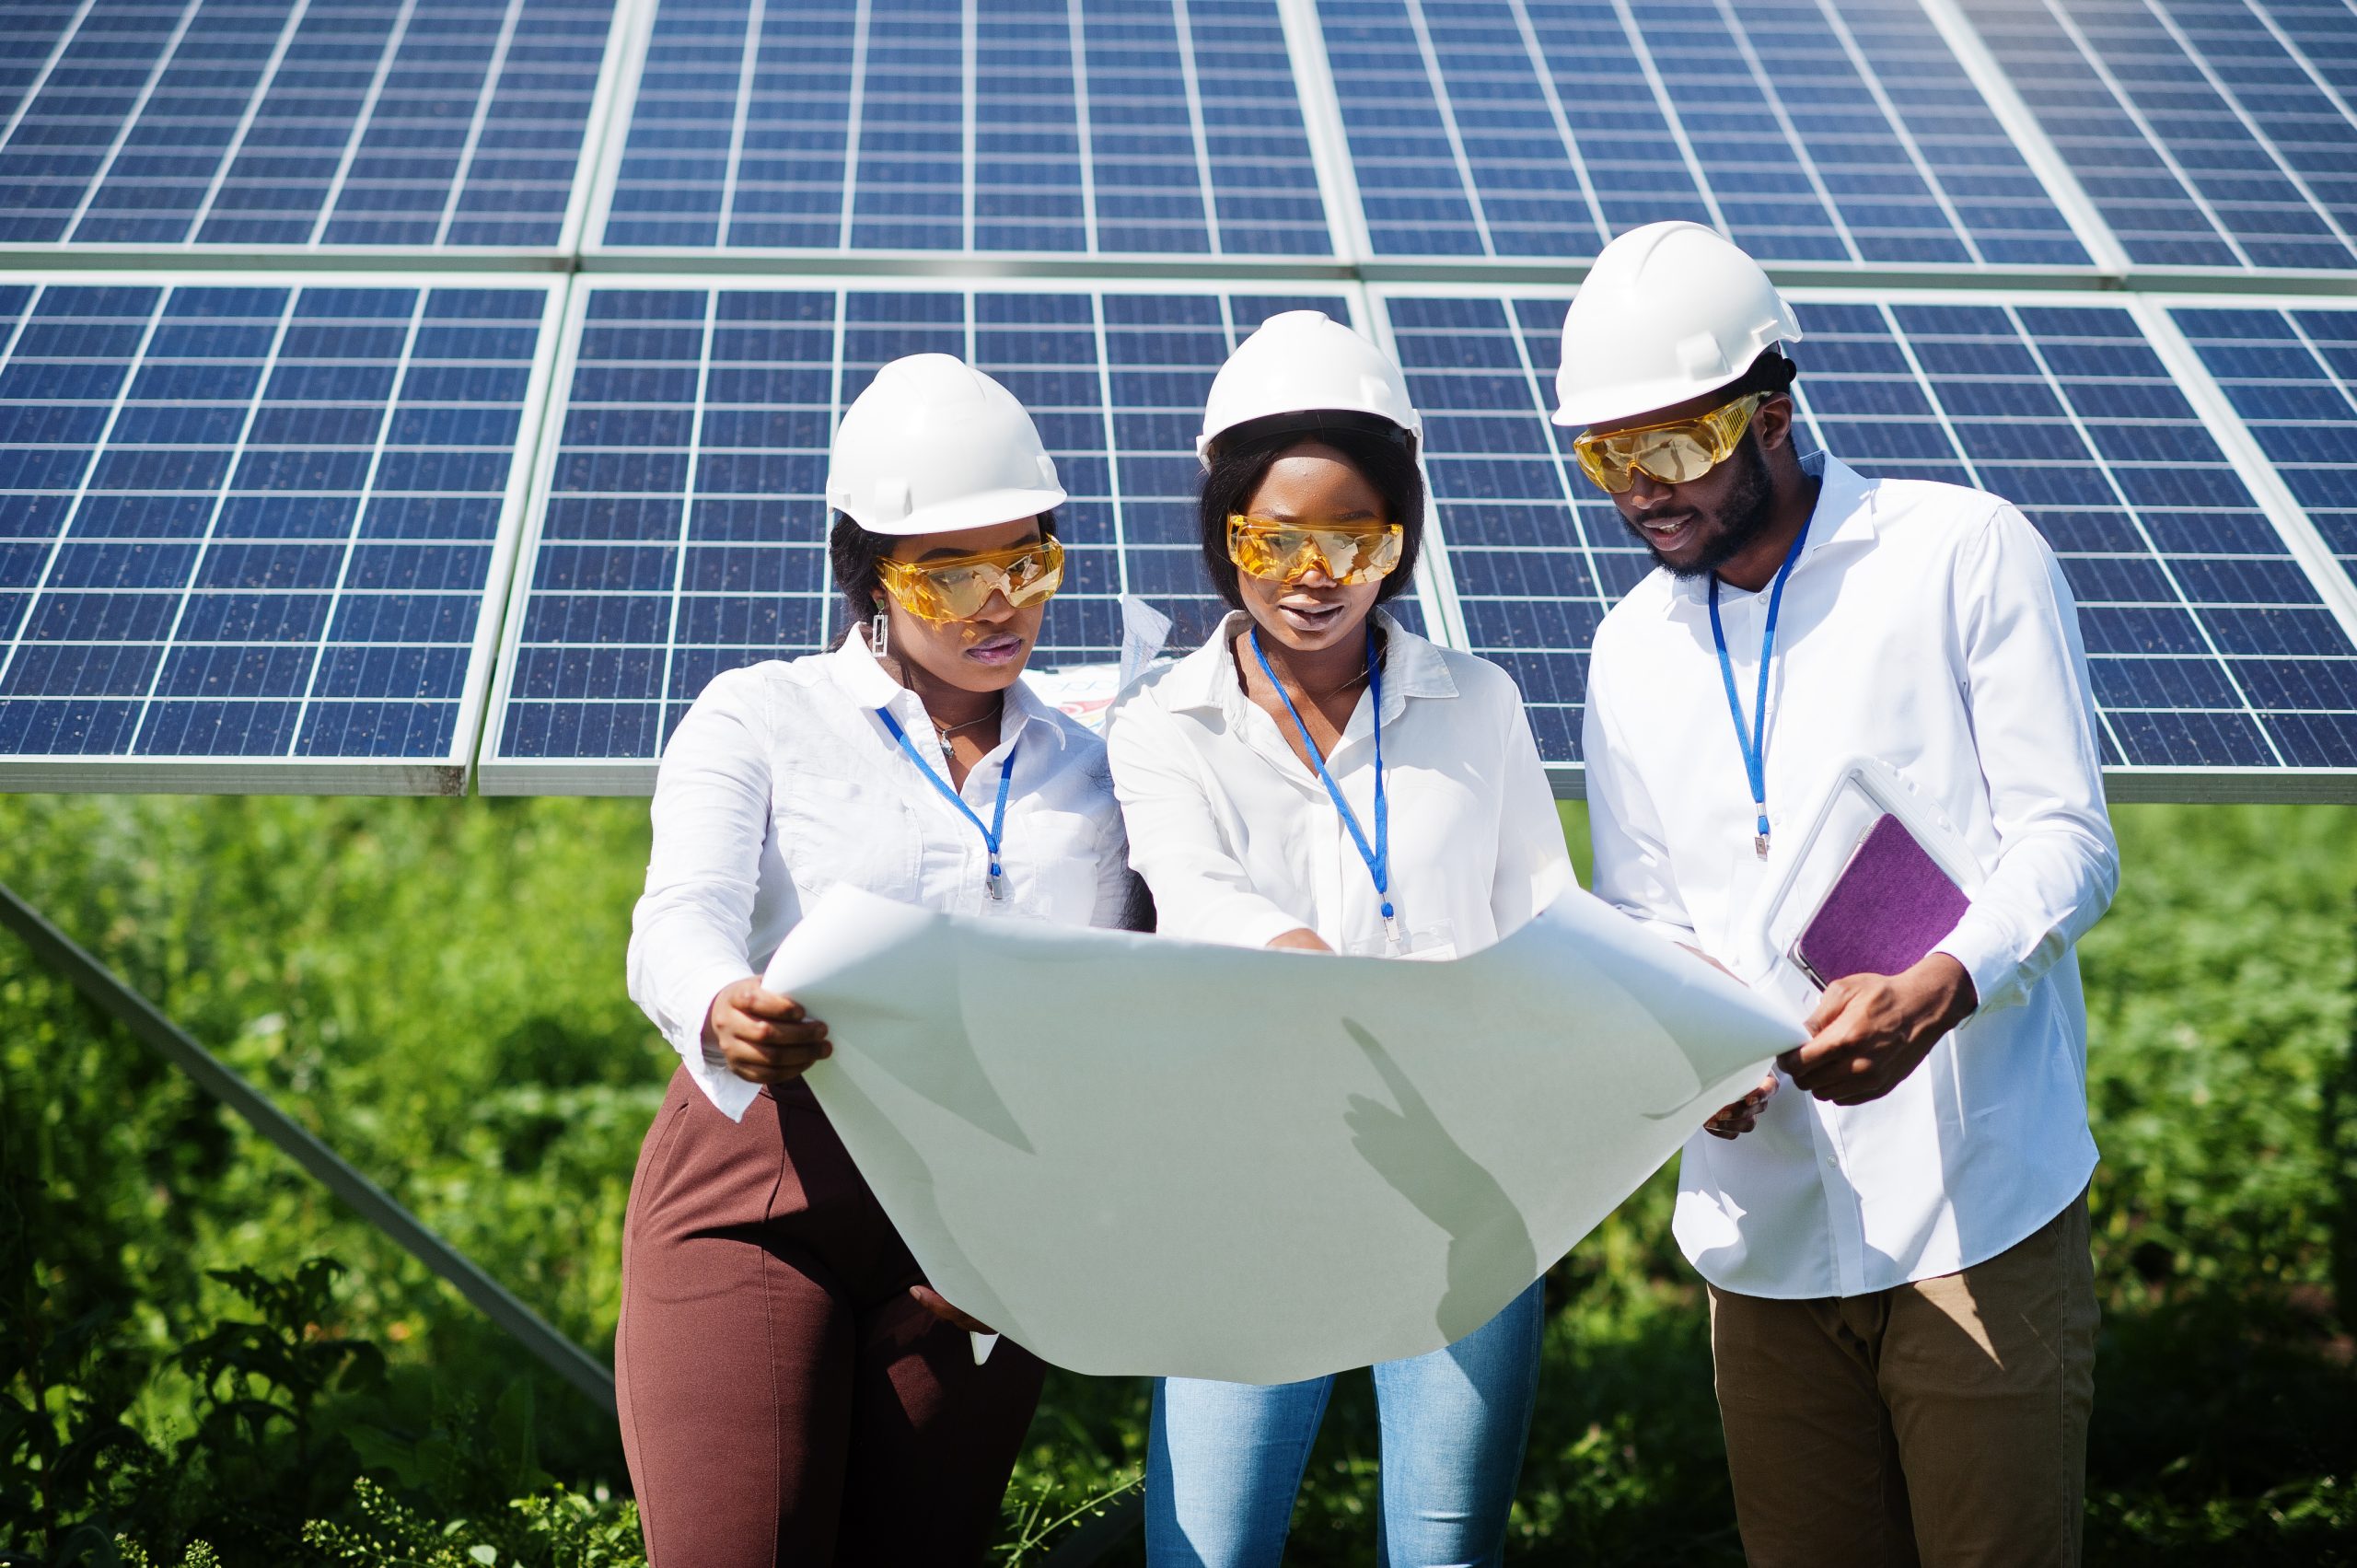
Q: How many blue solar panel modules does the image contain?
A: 8